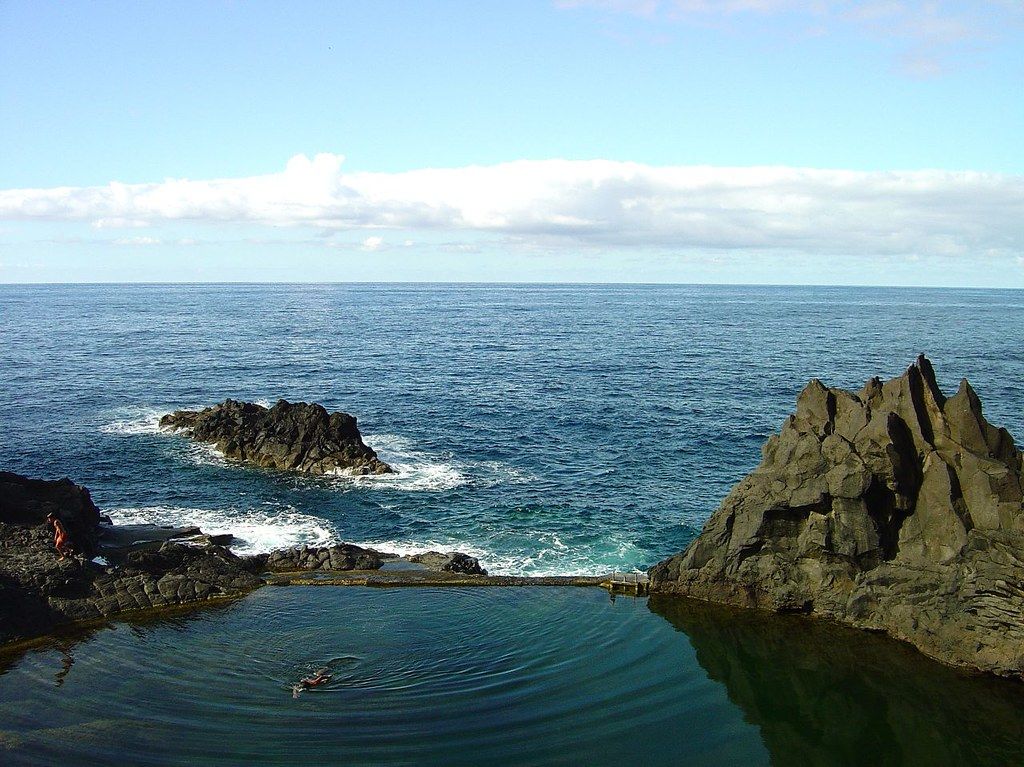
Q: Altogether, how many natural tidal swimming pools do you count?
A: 1